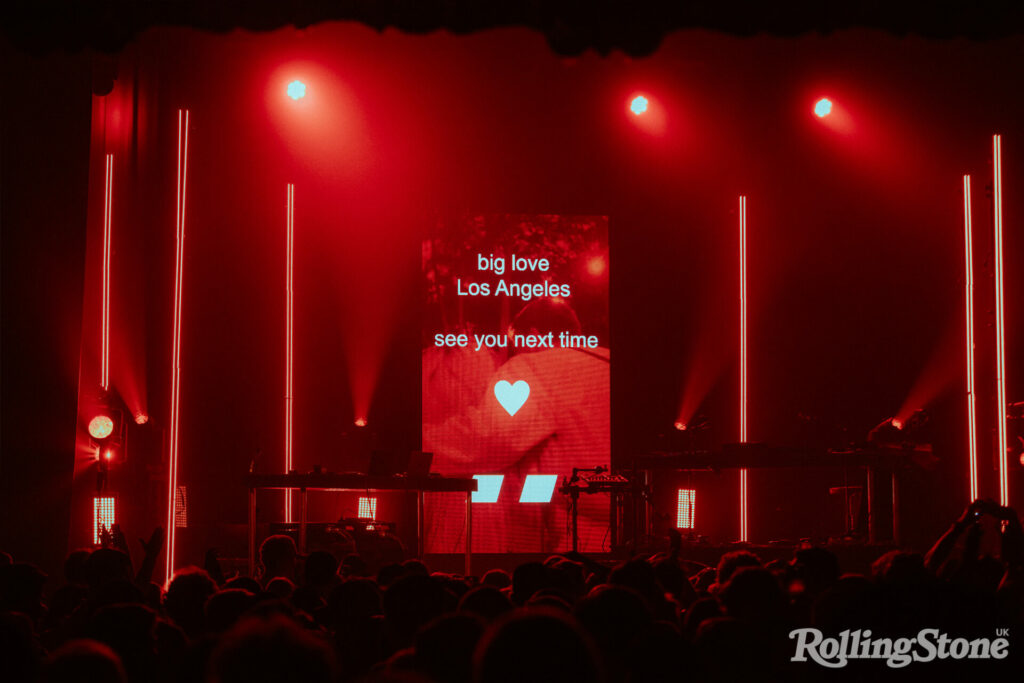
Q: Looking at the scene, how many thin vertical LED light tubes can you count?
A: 6